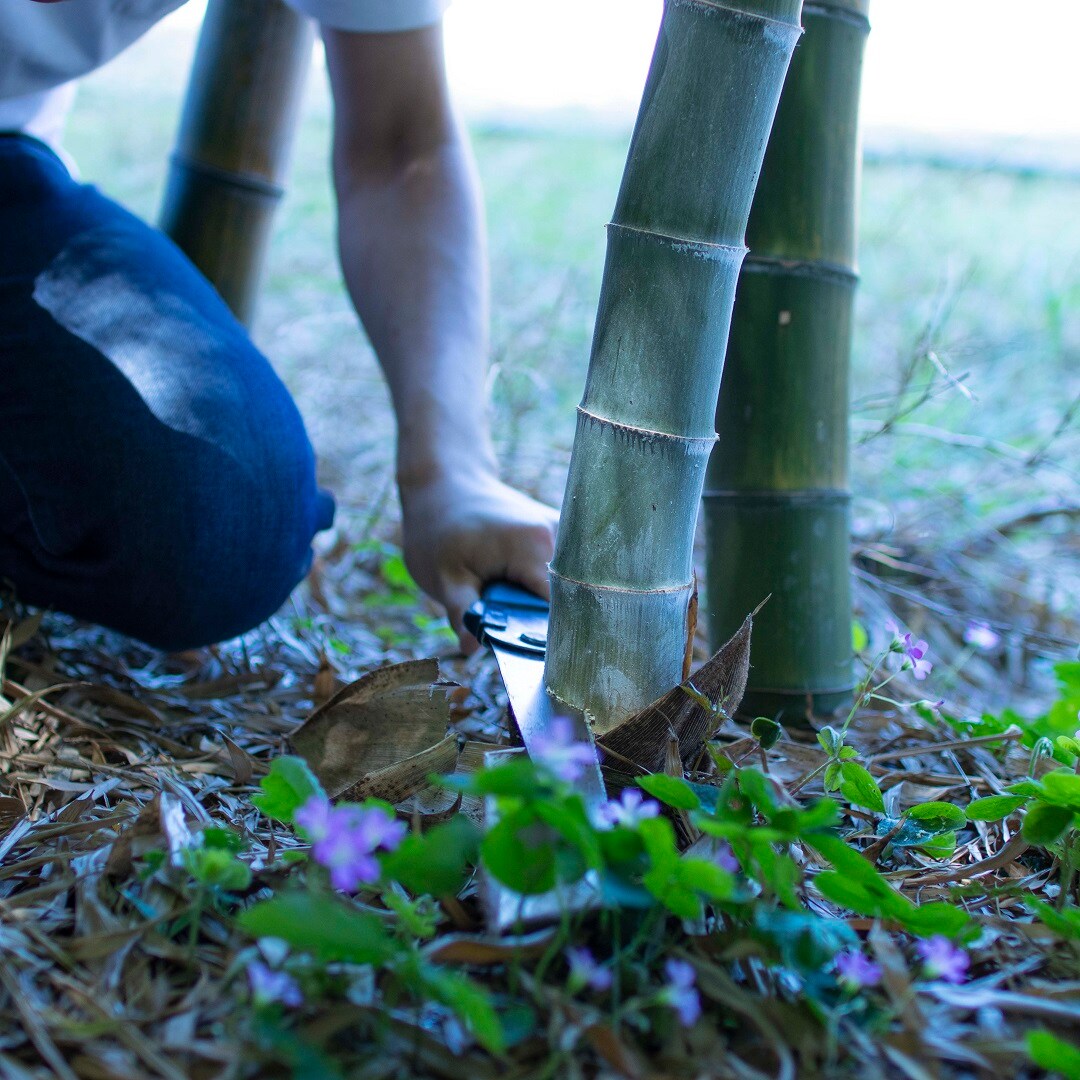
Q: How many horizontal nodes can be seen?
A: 9